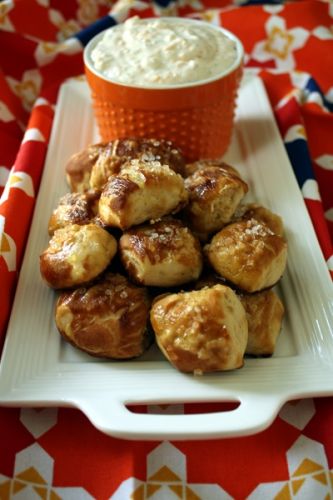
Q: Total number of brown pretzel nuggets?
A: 13